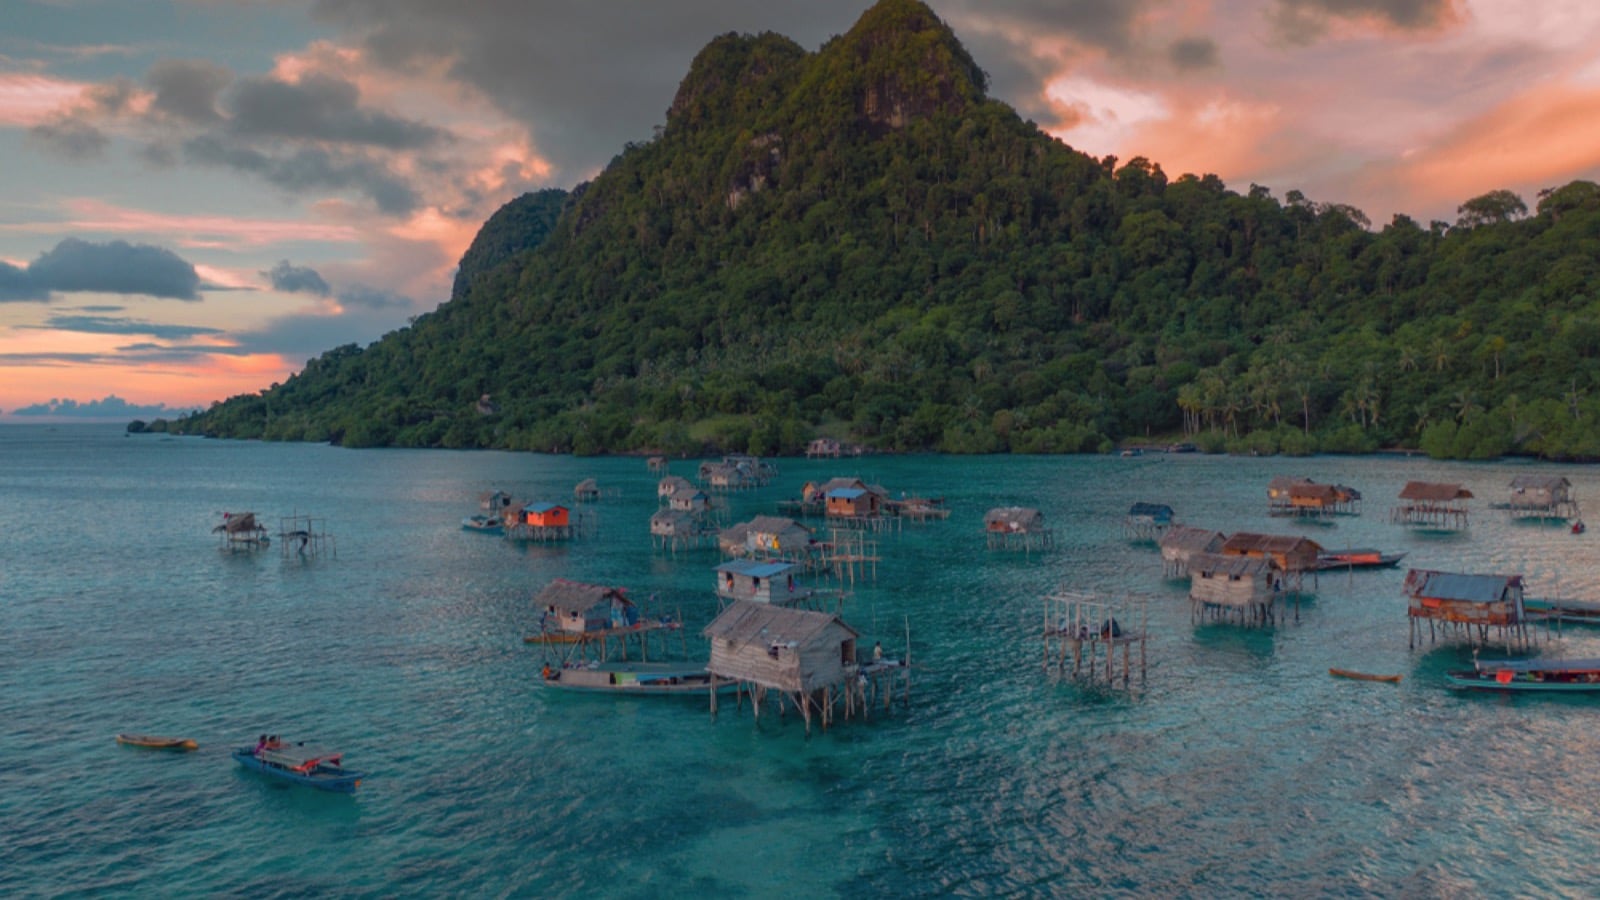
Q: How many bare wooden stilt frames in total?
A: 3